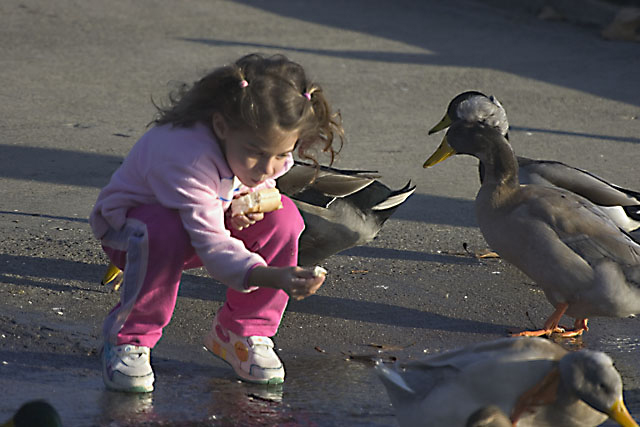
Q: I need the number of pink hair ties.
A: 2